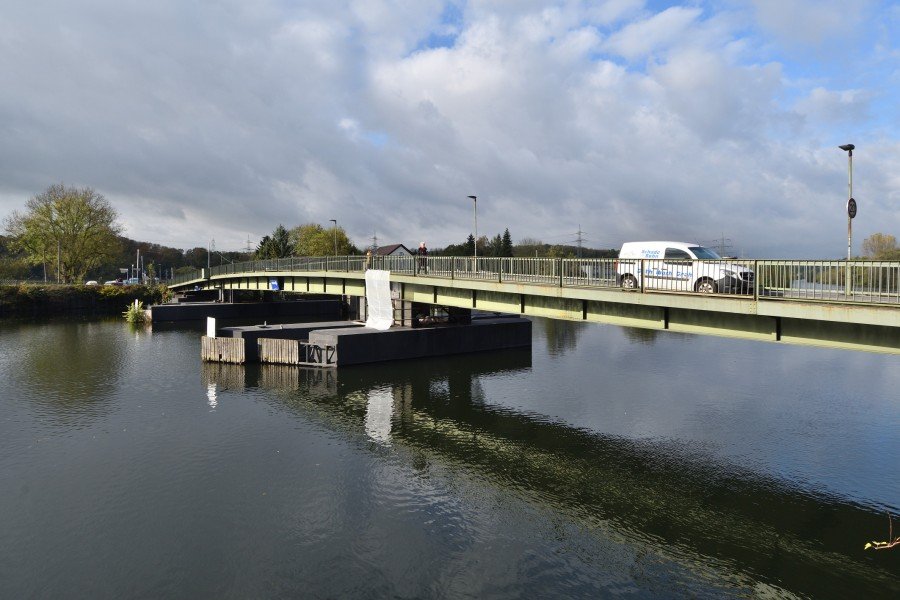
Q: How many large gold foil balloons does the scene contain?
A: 0